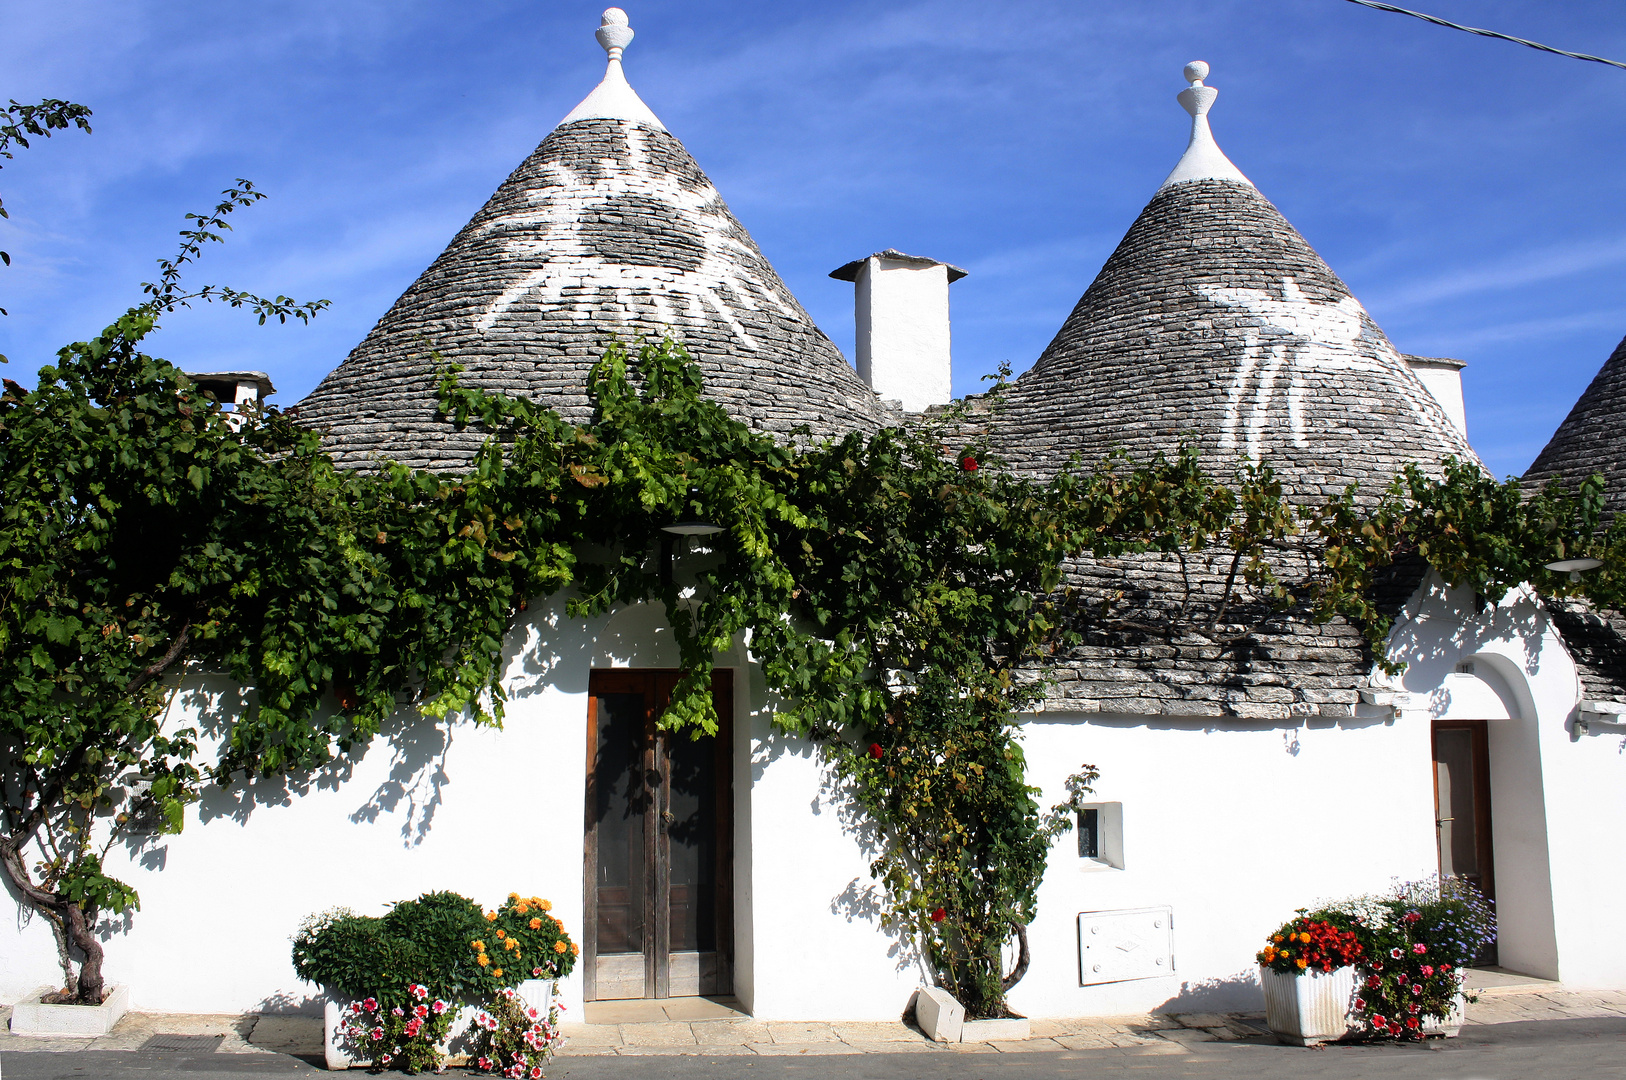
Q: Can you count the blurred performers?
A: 0